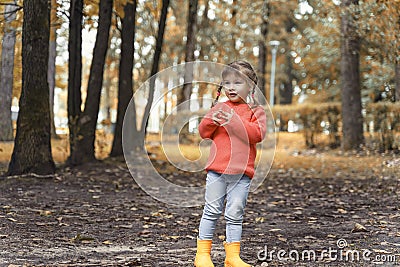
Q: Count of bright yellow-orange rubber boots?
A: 2